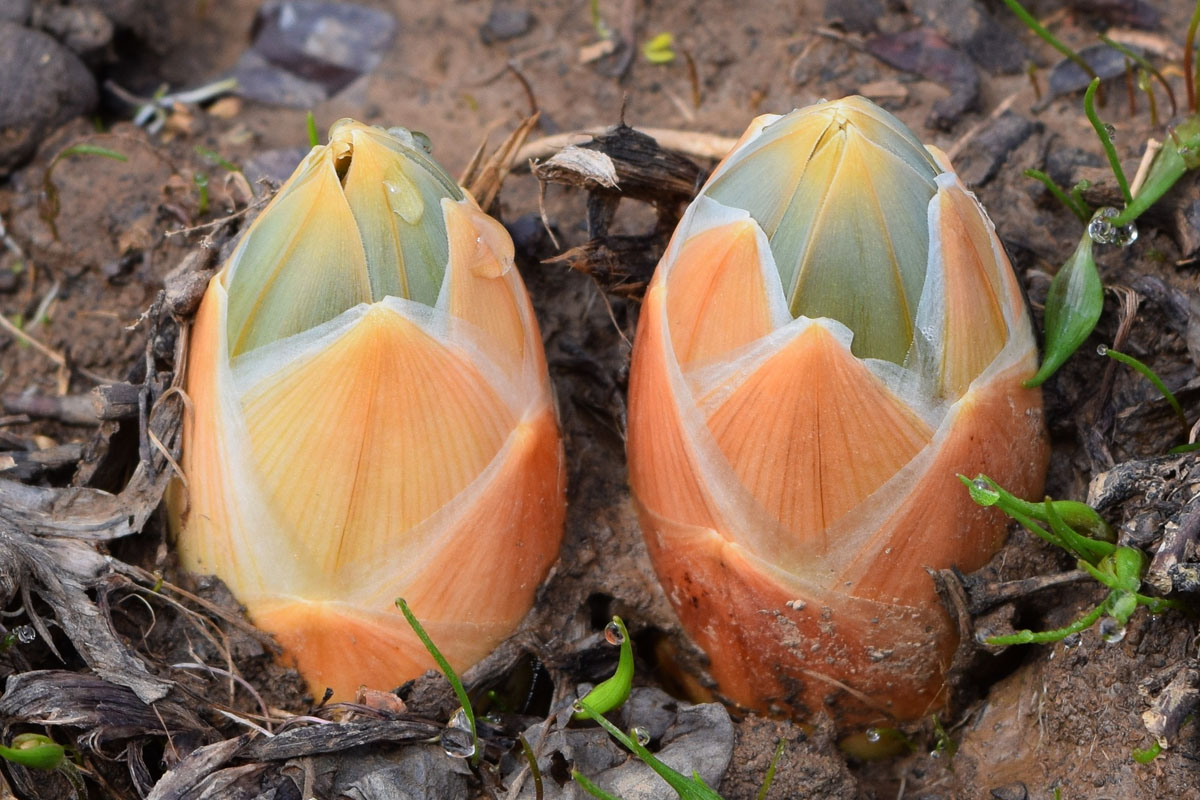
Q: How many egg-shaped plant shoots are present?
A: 2